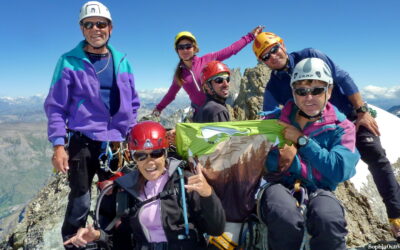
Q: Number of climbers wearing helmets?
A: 6